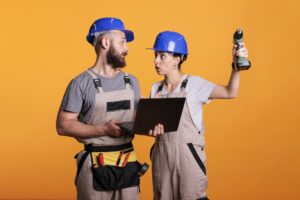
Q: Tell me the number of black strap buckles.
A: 4